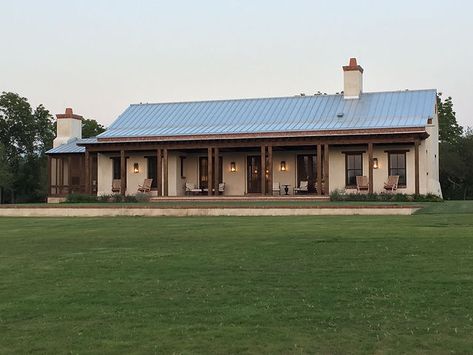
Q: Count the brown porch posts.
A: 12